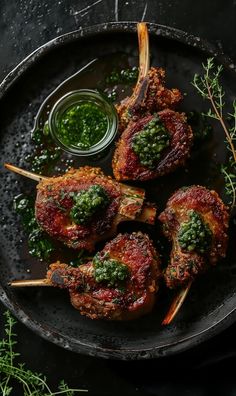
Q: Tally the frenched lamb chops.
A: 4